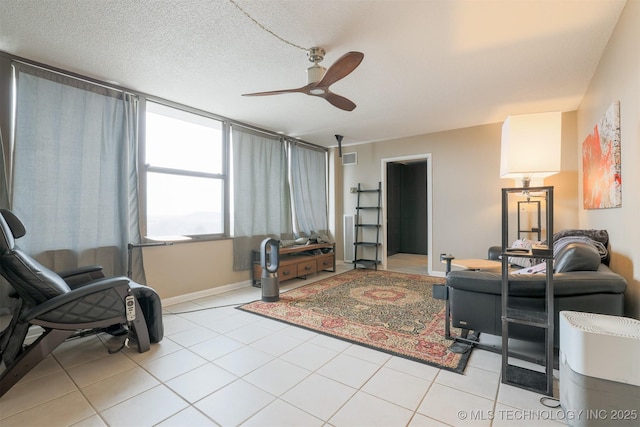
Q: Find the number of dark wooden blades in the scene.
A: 3